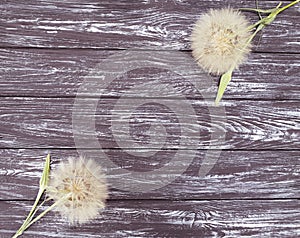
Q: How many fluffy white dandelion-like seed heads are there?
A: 2